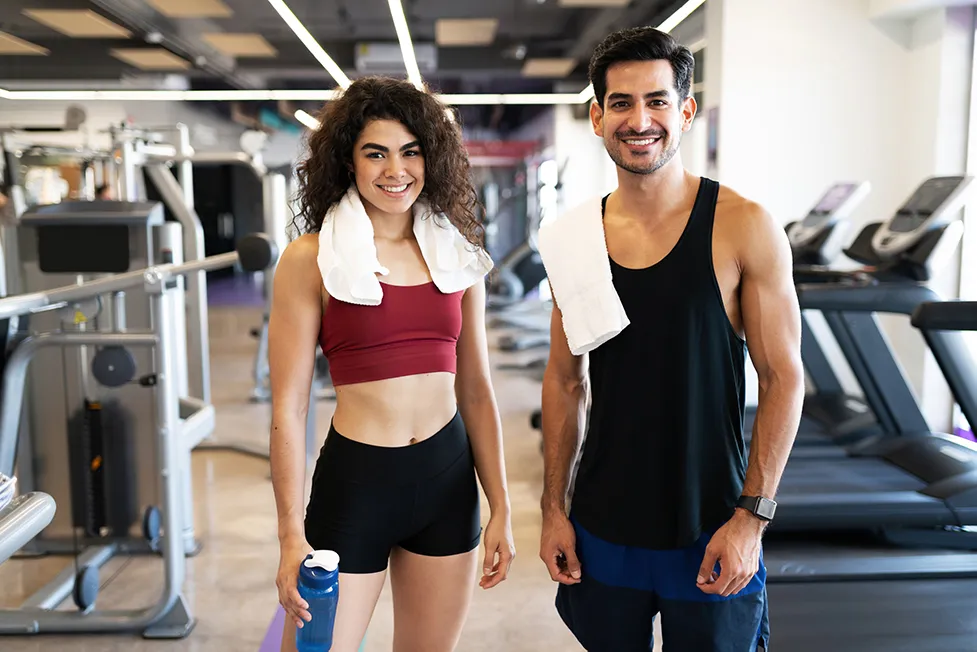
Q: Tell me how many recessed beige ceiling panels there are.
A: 8